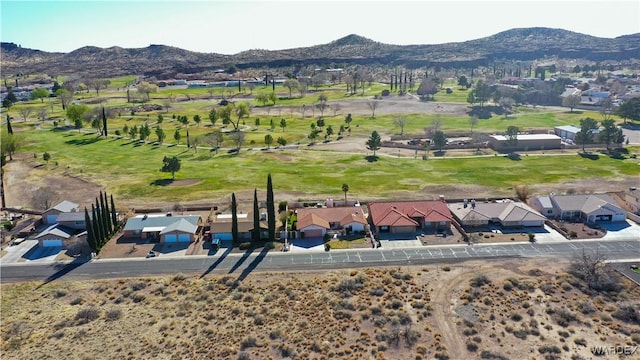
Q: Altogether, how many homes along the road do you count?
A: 7